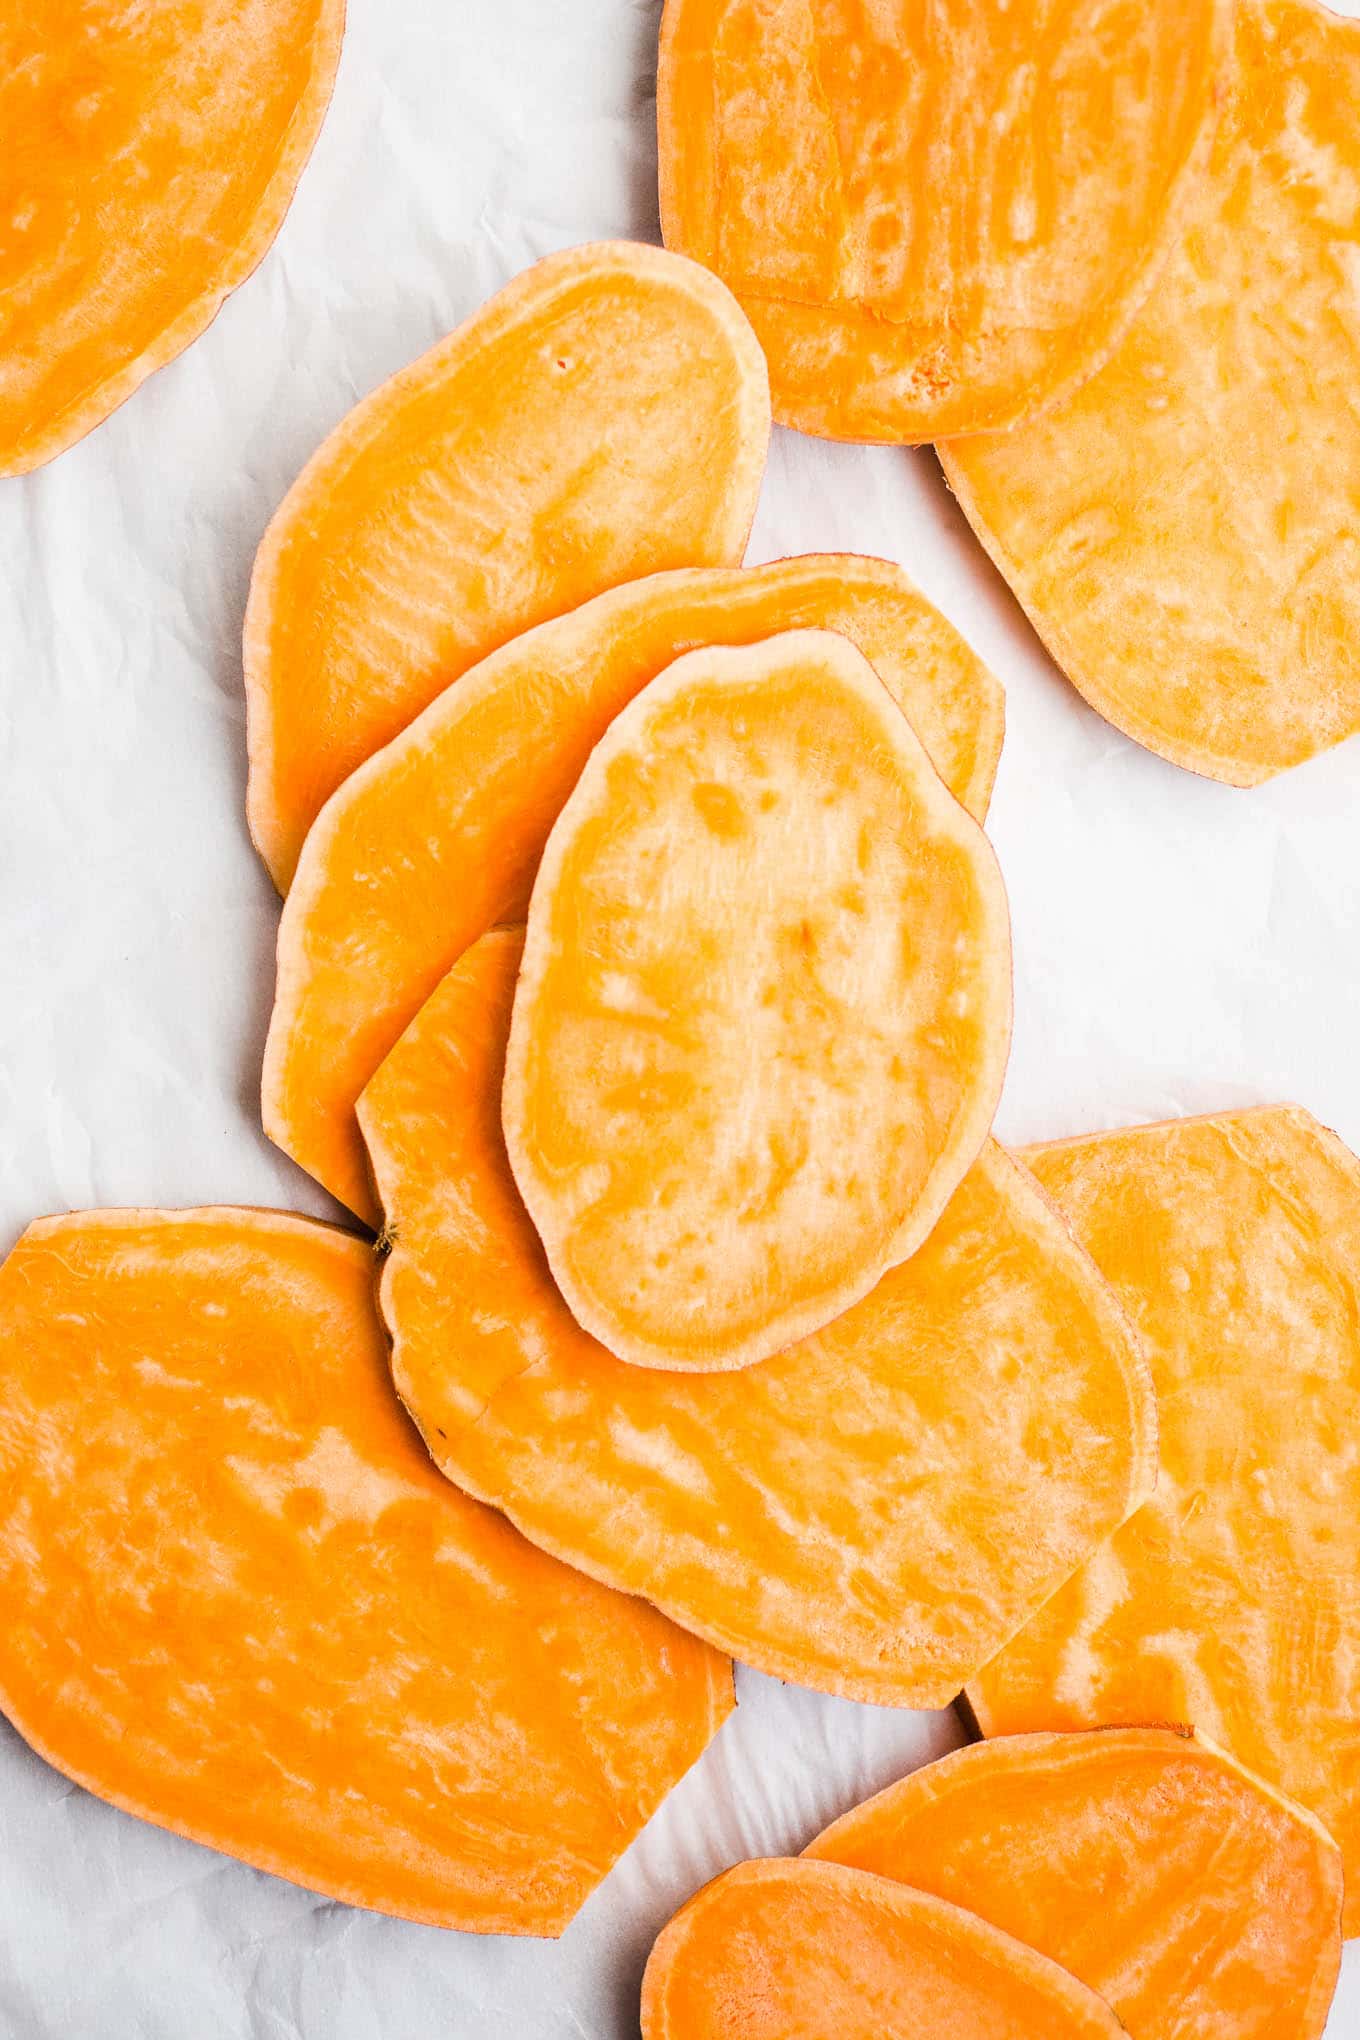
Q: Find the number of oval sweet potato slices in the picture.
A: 11